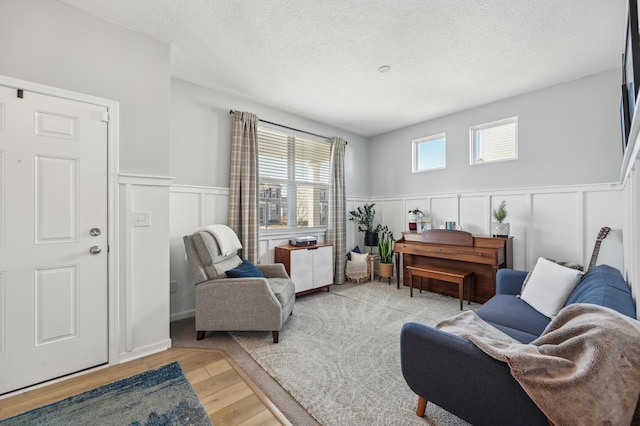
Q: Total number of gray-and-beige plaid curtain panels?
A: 2